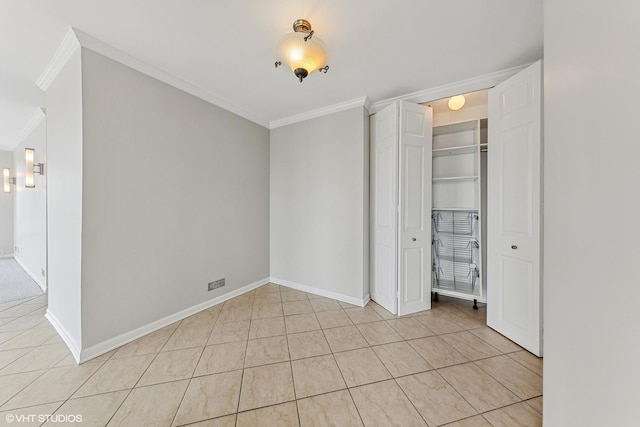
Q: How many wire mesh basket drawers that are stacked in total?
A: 3